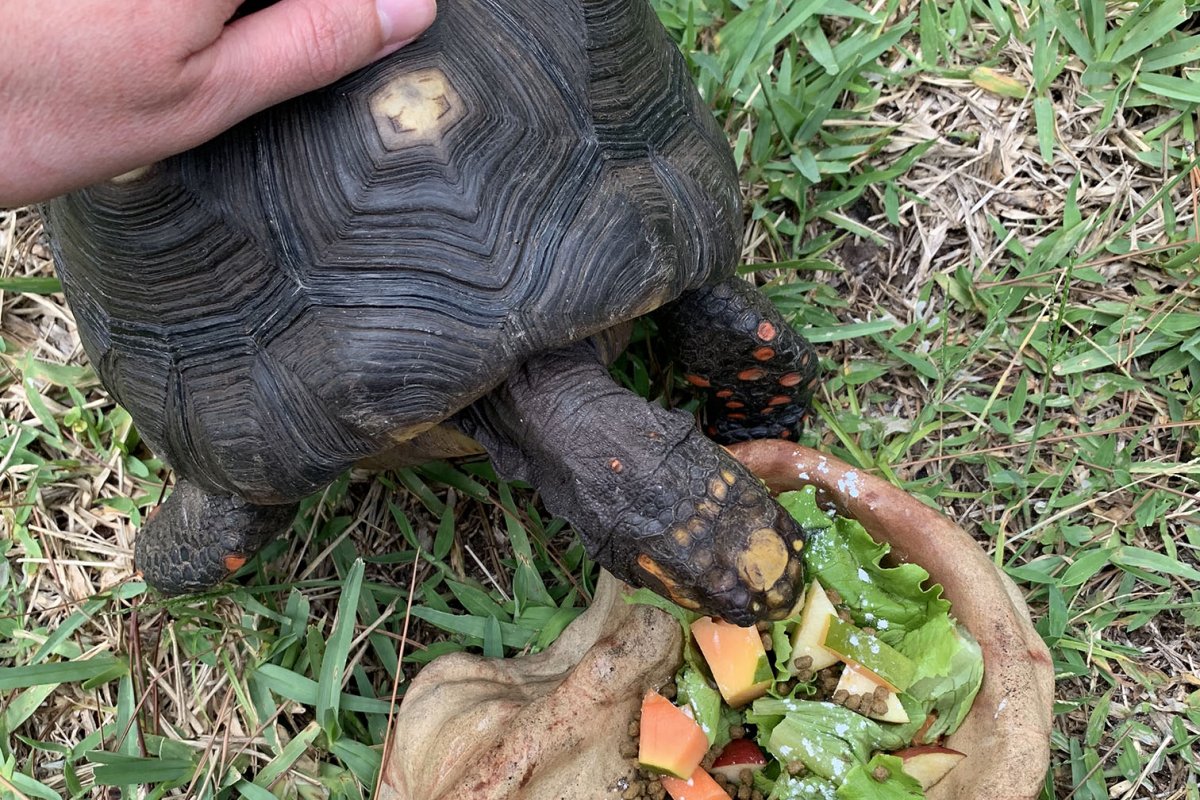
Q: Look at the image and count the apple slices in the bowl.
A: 4